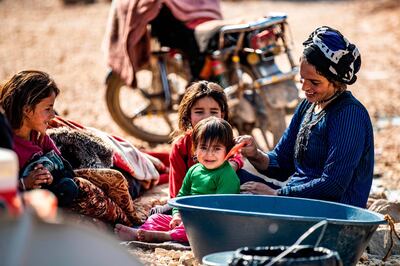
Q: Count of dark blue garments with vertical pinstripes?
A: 1